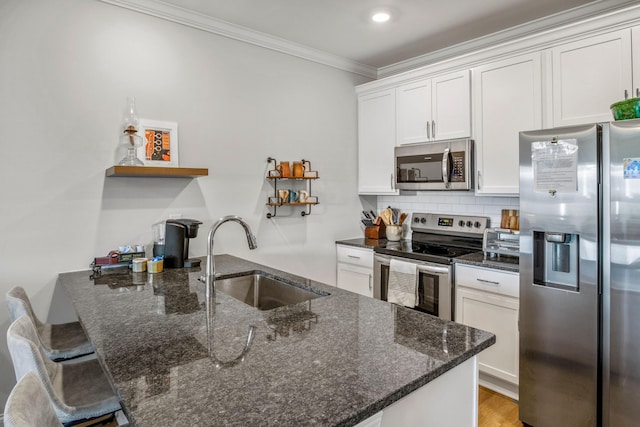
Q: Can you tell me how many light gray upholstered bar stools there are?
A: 3